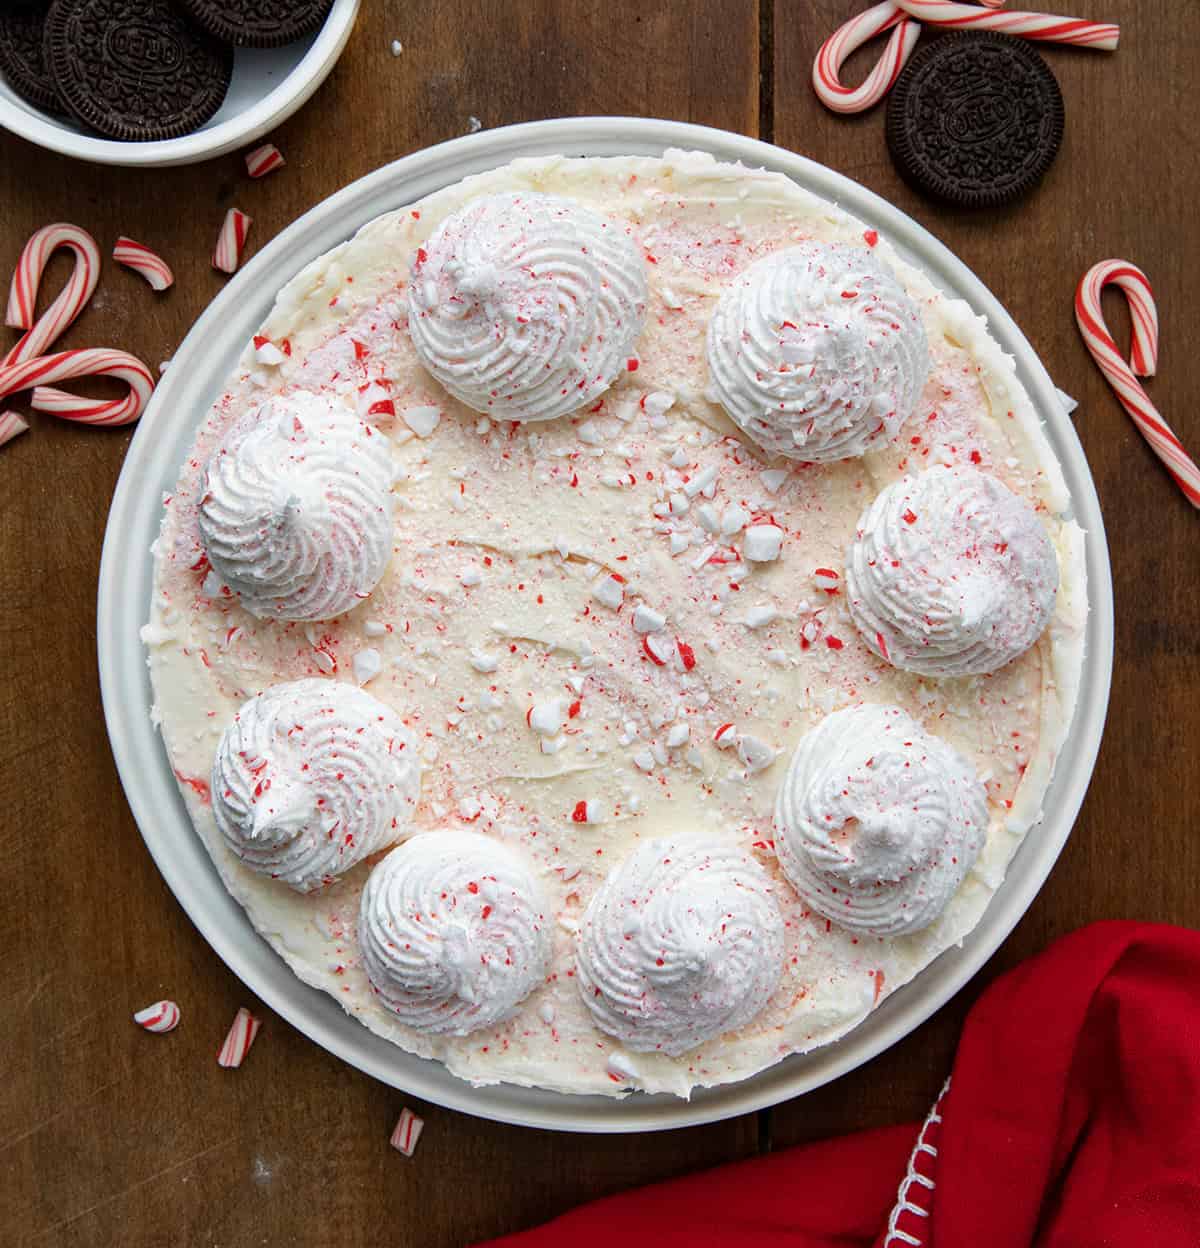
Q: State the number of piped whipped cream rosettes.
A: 8